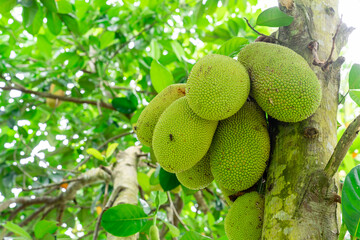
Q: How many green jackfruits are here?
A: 7